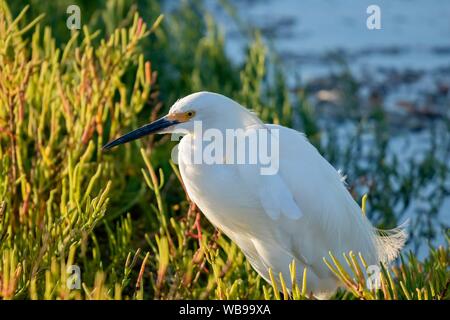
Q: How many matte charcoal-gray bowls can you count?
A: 0